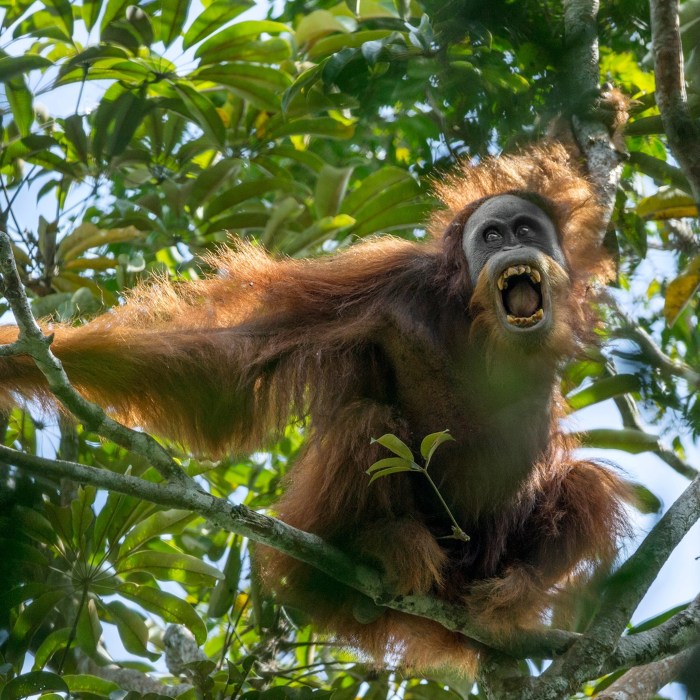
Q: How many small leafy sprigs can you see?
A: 1